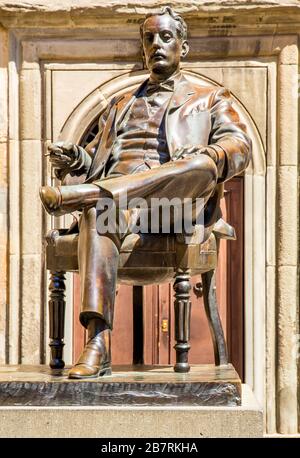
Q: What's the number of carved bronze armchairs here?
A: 1